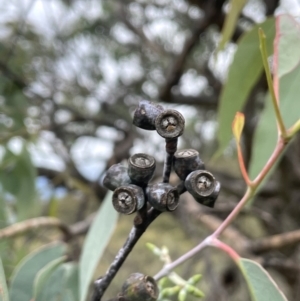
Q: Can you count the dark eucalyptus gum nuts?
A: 10